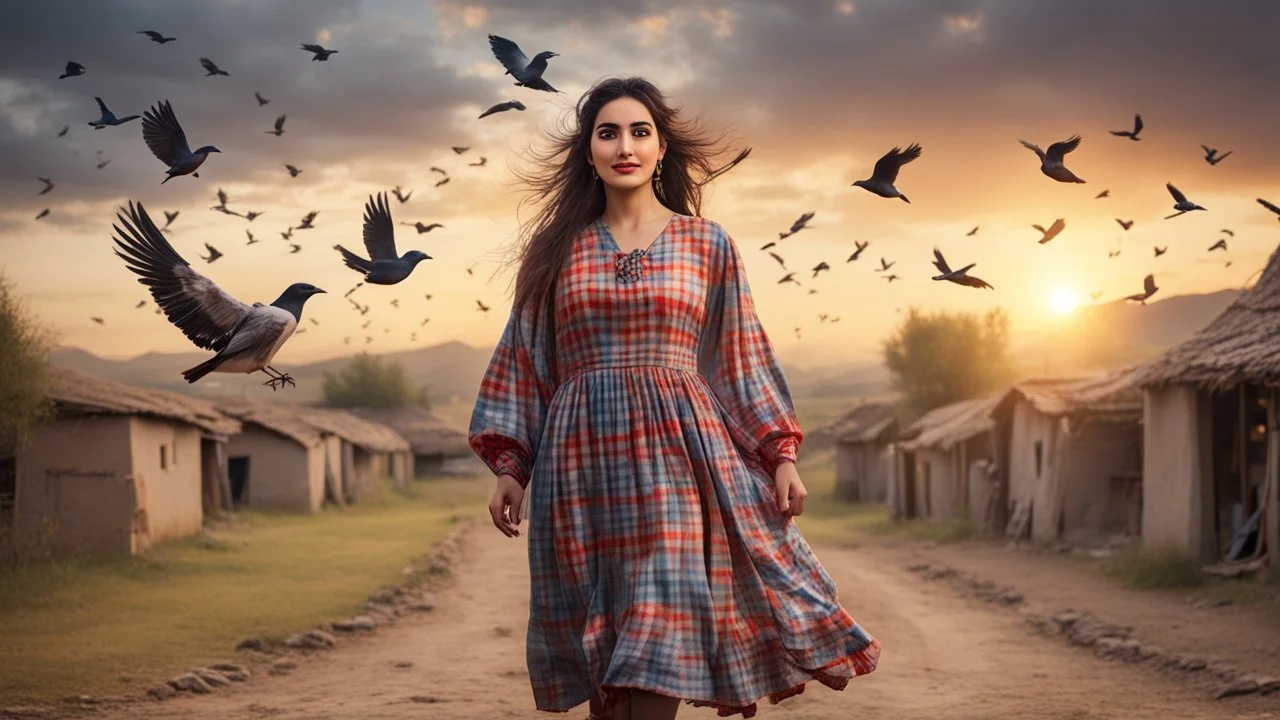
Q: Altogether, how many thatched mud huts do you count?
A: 8